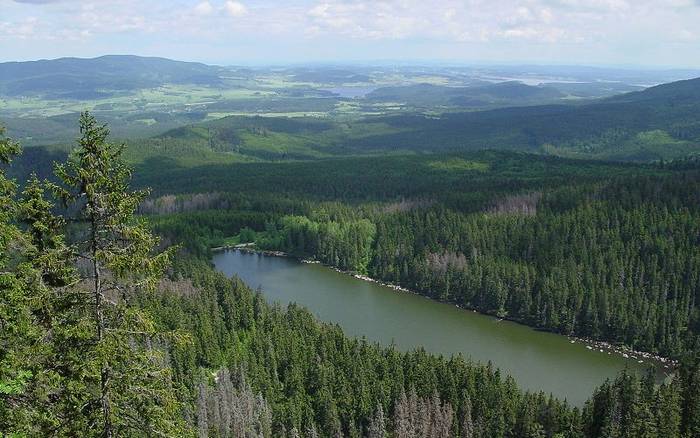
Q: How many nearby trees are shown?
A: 3